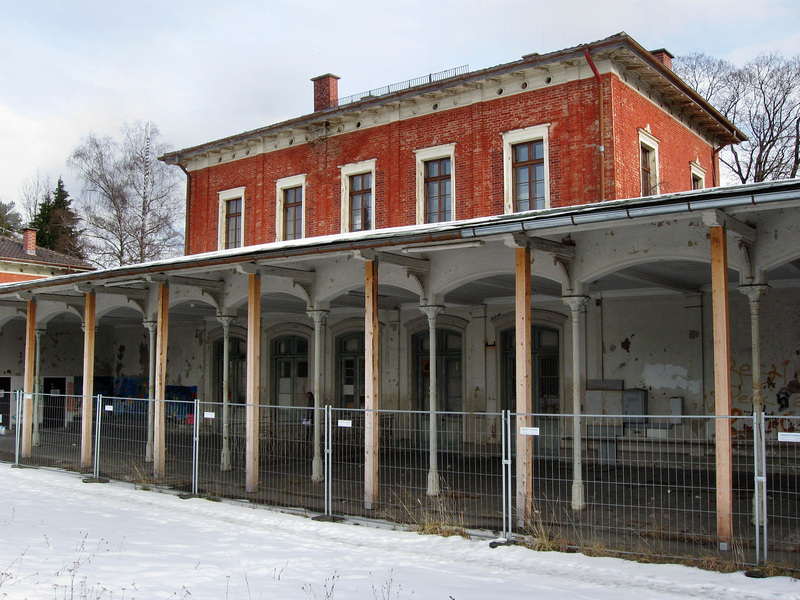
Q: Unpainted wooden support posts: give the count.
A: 7